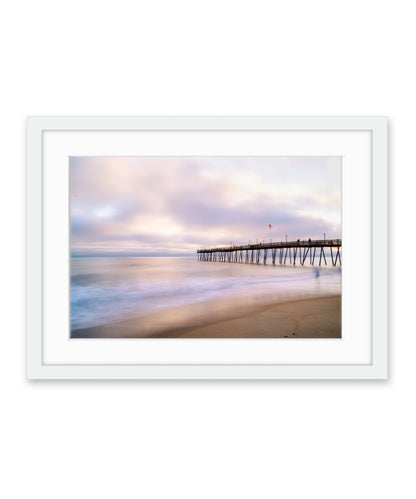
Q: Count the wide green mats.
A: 0